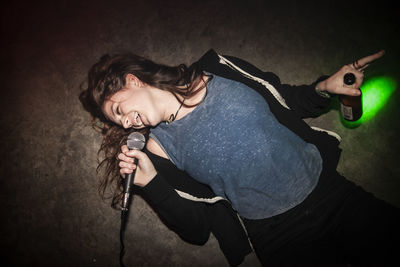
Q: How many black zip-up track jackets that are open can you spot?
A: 1